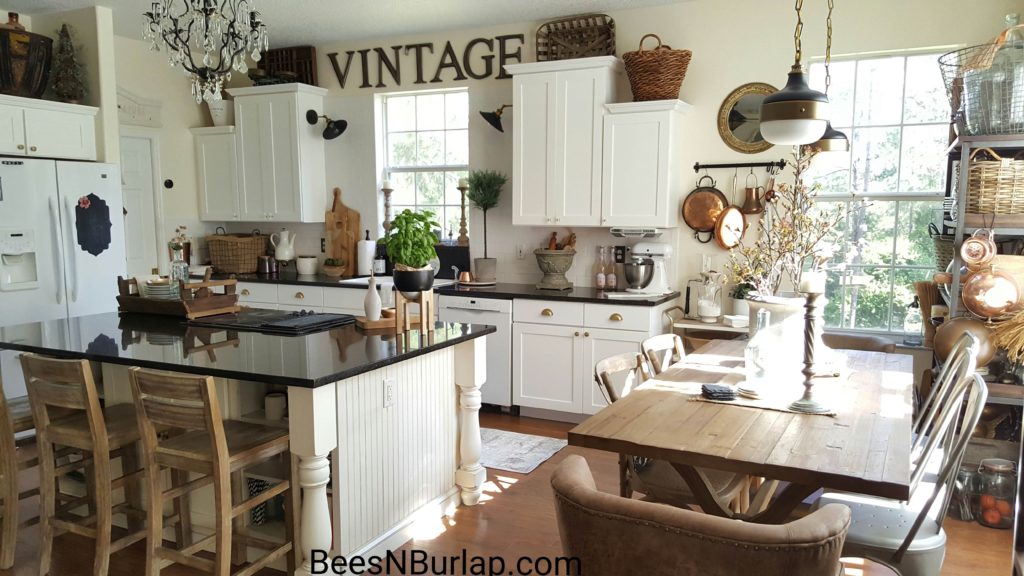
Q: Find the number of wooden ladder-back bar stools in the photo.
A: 3